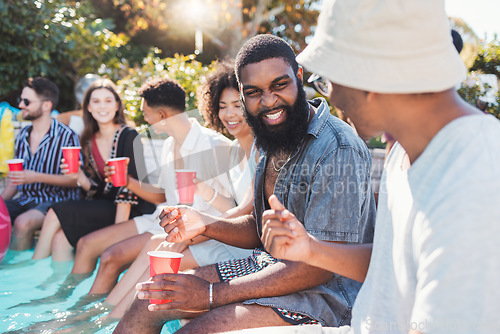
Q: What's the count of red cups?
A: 5